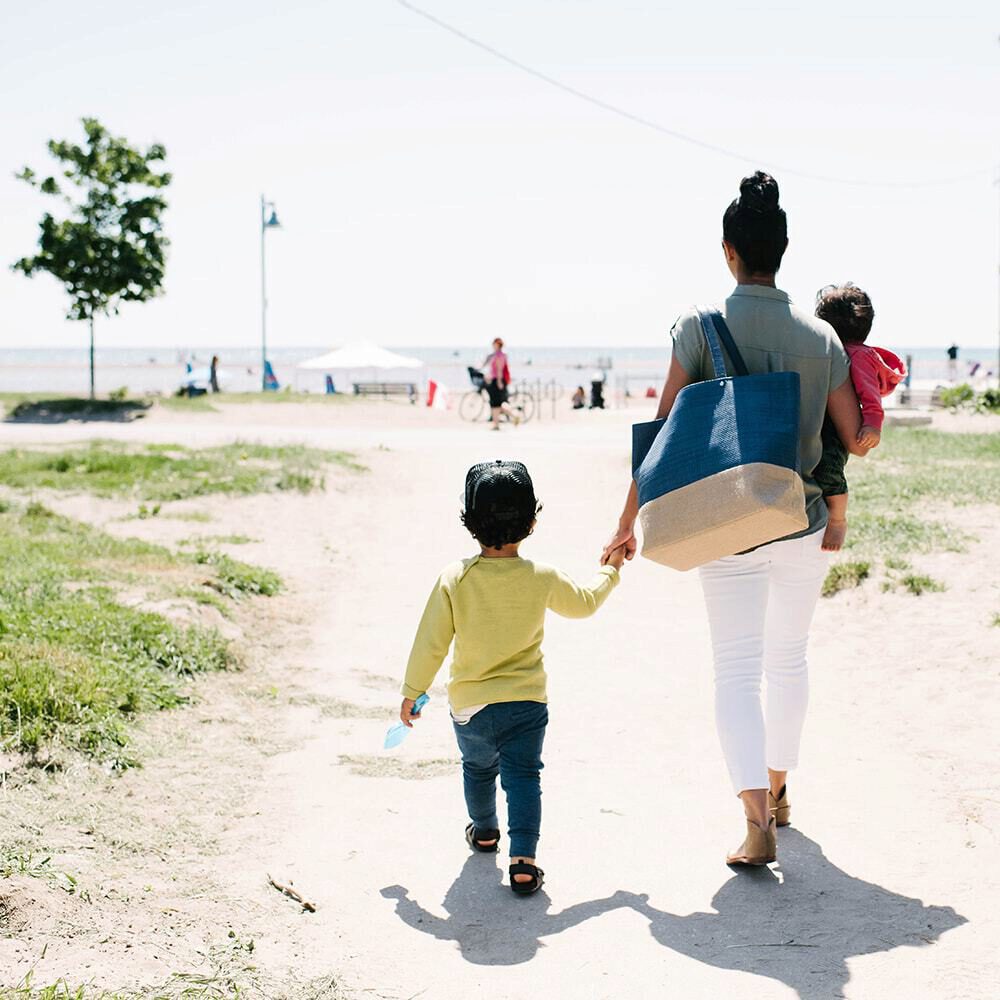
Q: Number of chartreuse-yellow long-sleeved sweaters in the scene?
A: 1